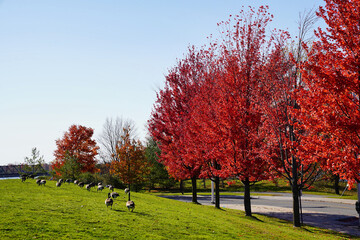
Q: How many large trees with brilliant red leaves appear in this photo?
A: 5